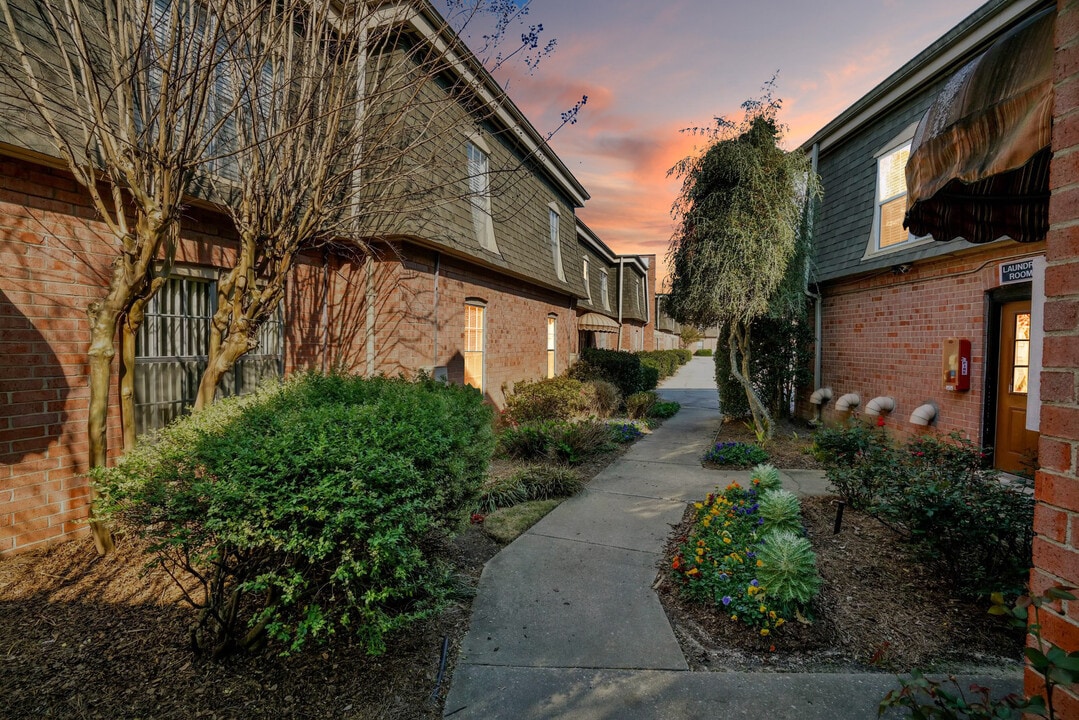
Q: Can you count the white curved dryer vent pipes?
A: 4